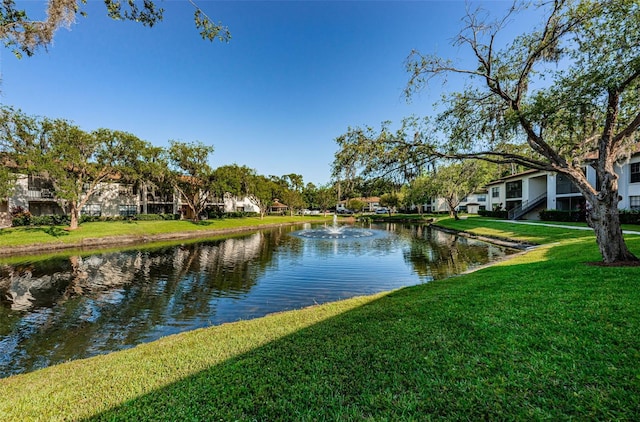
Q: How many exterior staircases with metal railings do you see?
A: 1